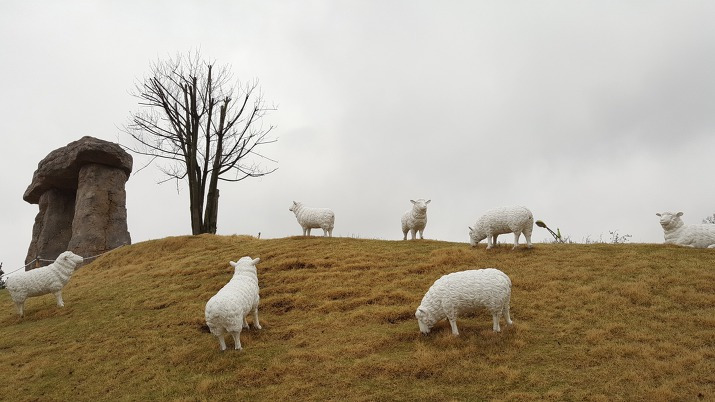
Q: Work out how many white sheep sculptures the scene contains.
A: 7